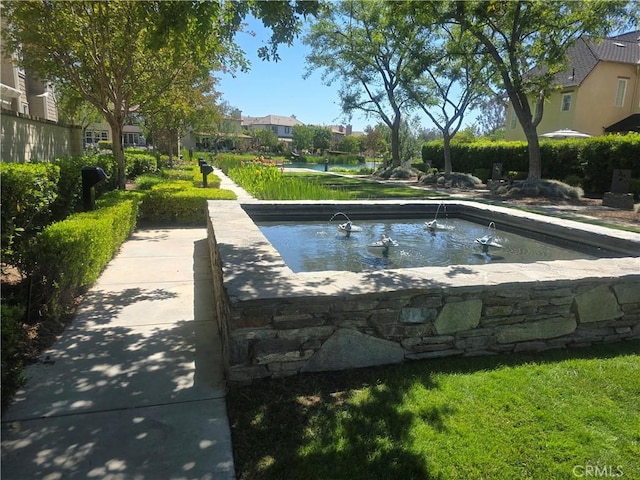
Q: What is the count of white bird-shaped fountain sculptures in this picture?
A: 4